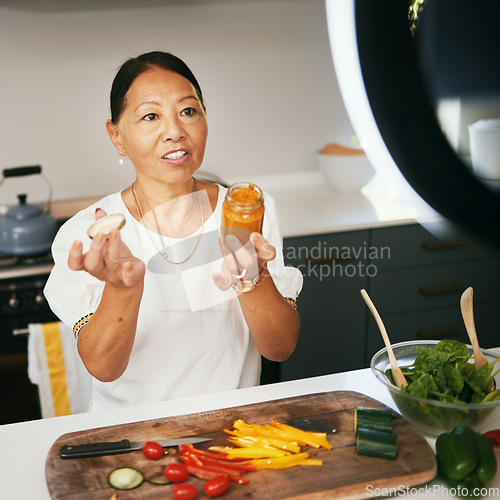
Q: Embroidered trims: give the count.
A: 2